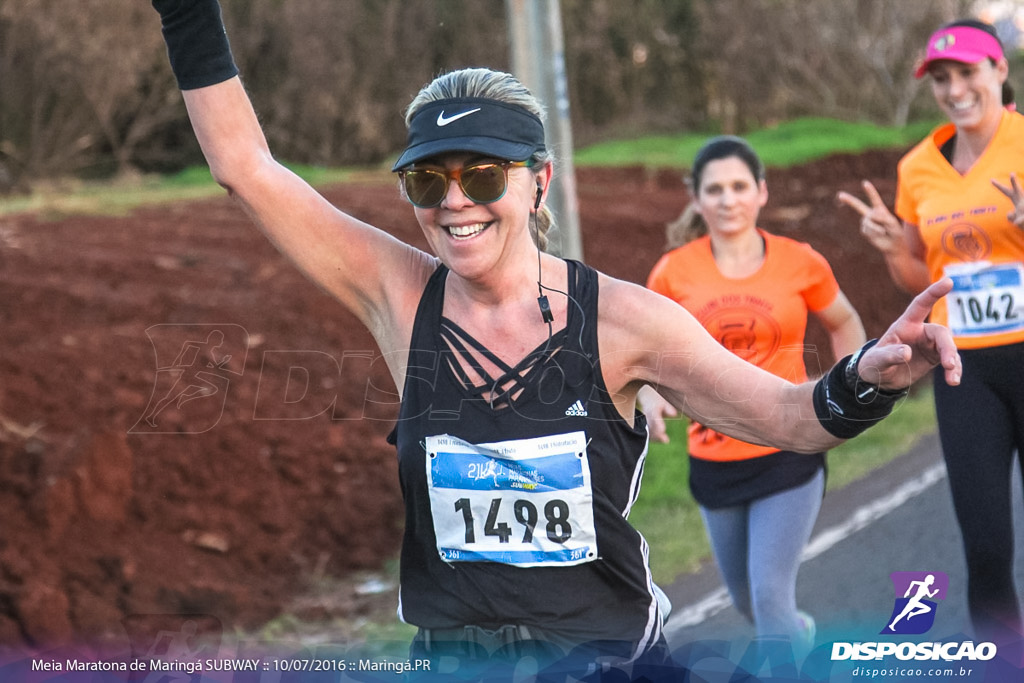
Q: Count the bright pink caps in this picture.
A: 1